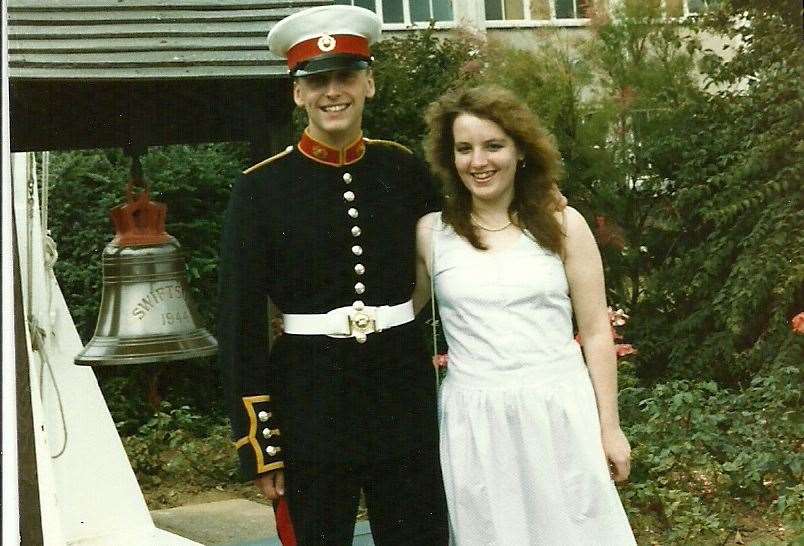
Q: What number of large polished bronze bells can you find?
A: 1